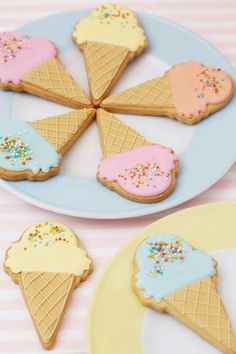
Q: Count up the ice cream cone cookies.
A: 7